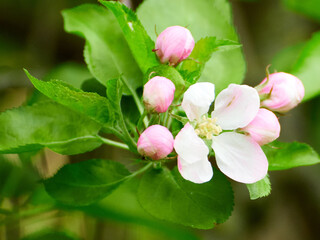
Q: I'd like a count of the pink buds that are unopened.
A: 5